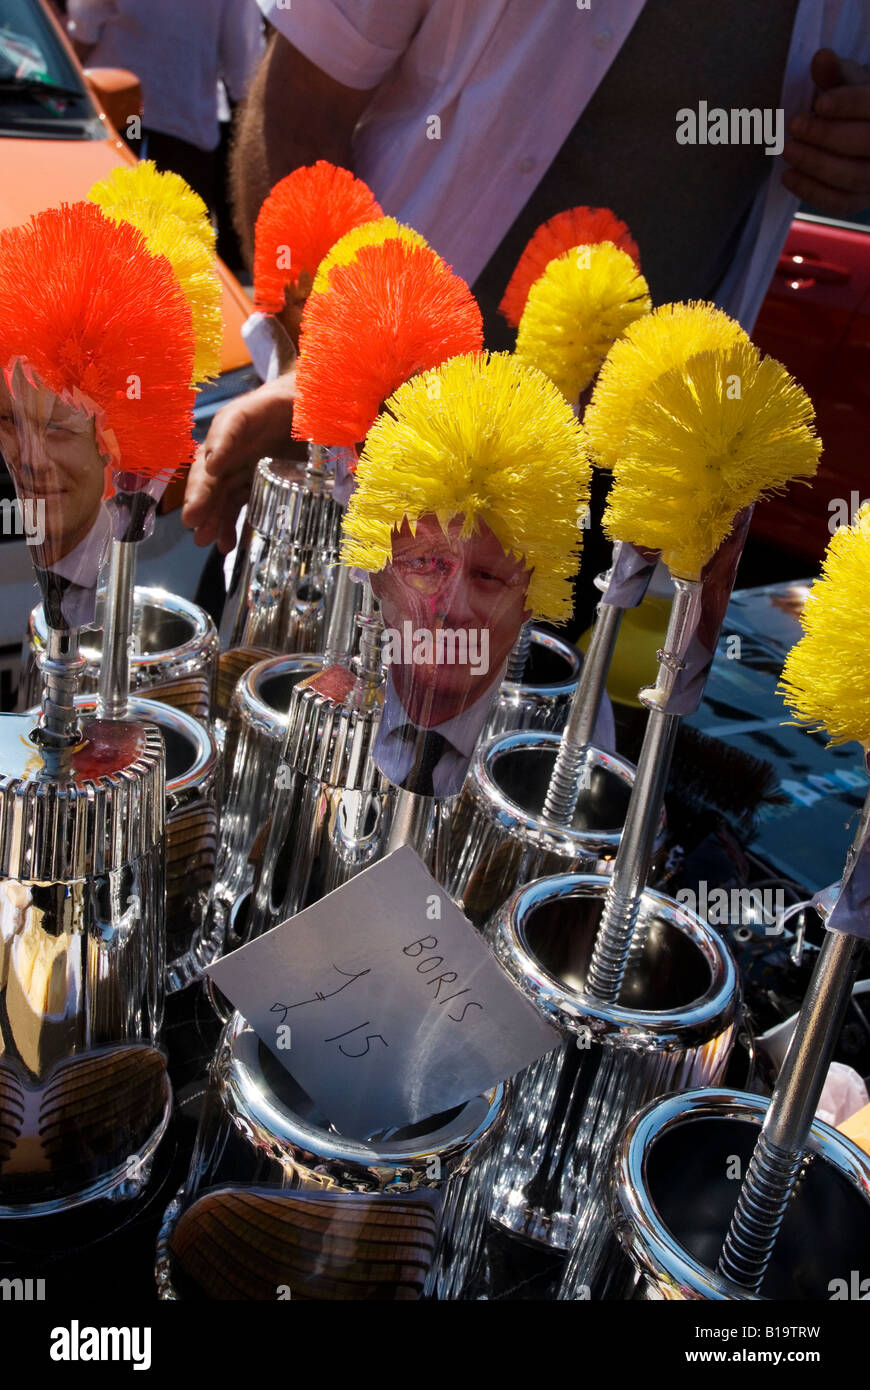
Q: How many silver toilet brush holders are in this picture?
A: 11